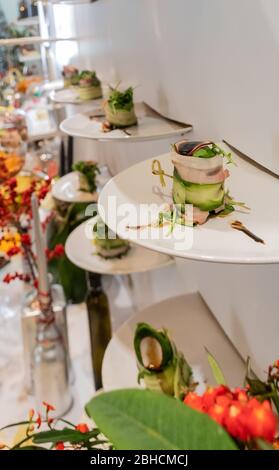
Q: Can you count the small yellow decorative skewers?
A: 1